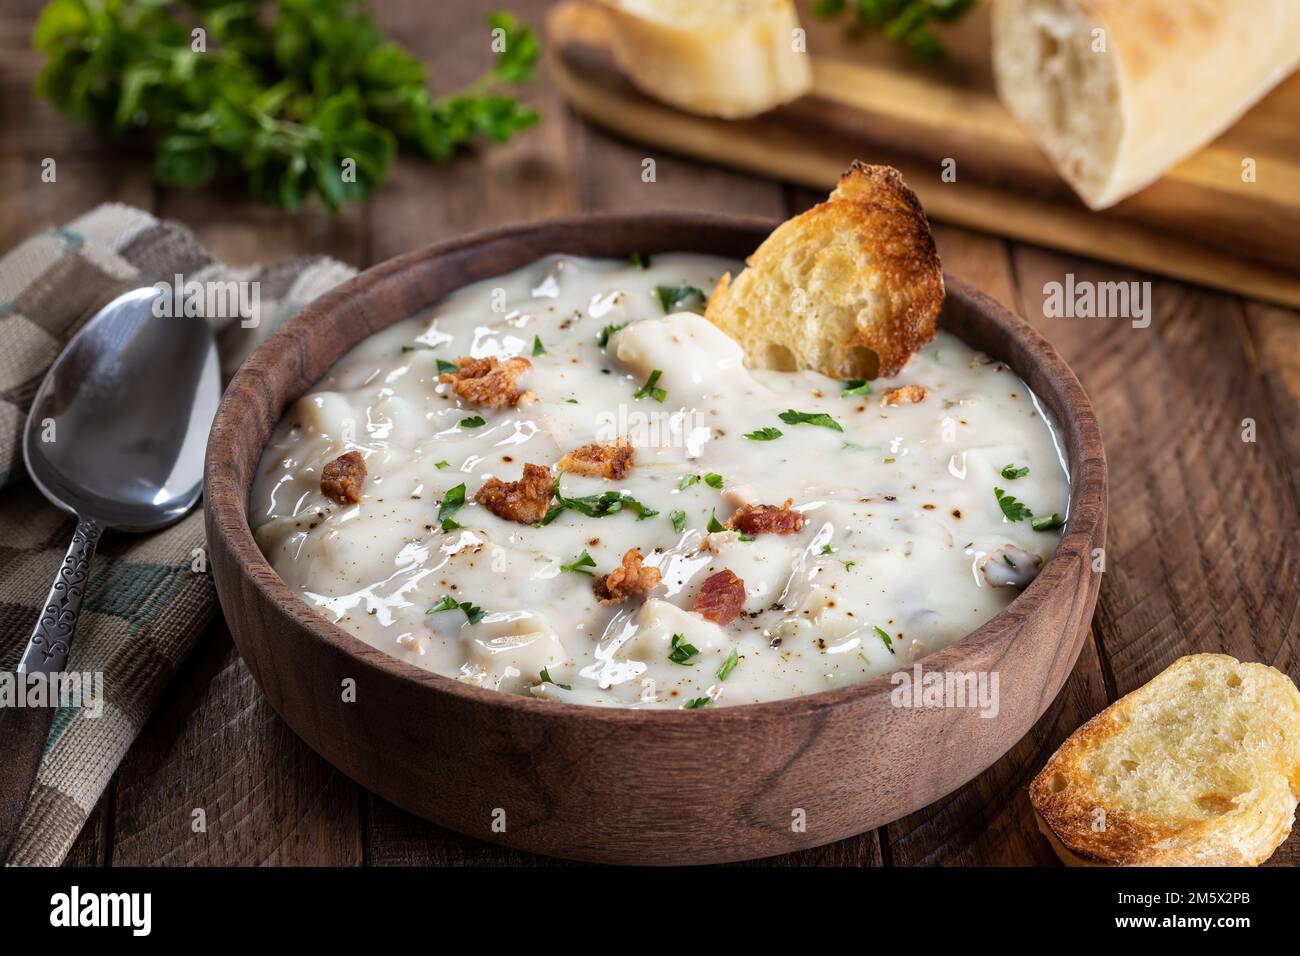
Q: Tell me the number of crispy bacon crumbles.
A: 8